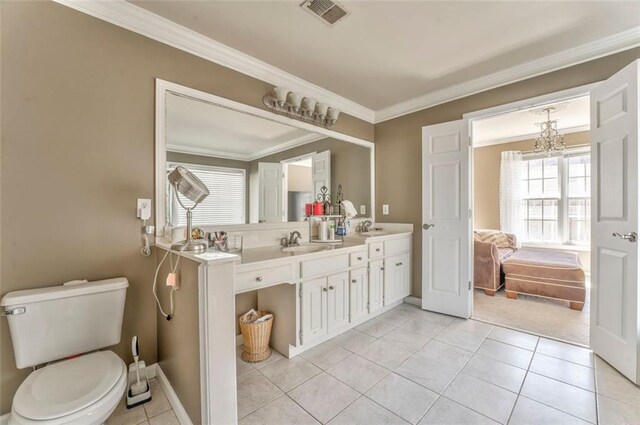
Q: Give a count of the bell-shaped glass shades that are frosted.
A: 5